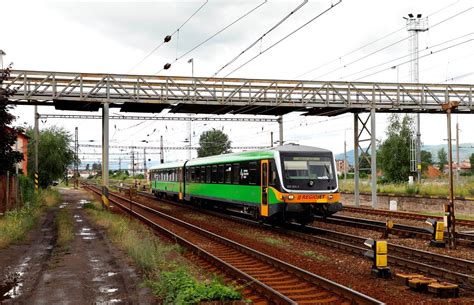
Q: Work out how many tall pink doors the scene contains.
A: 0